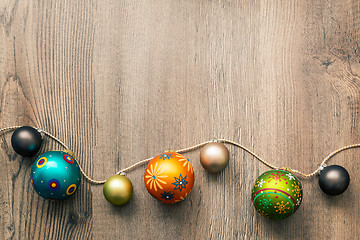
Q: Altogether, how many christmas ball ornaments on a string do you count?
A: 7